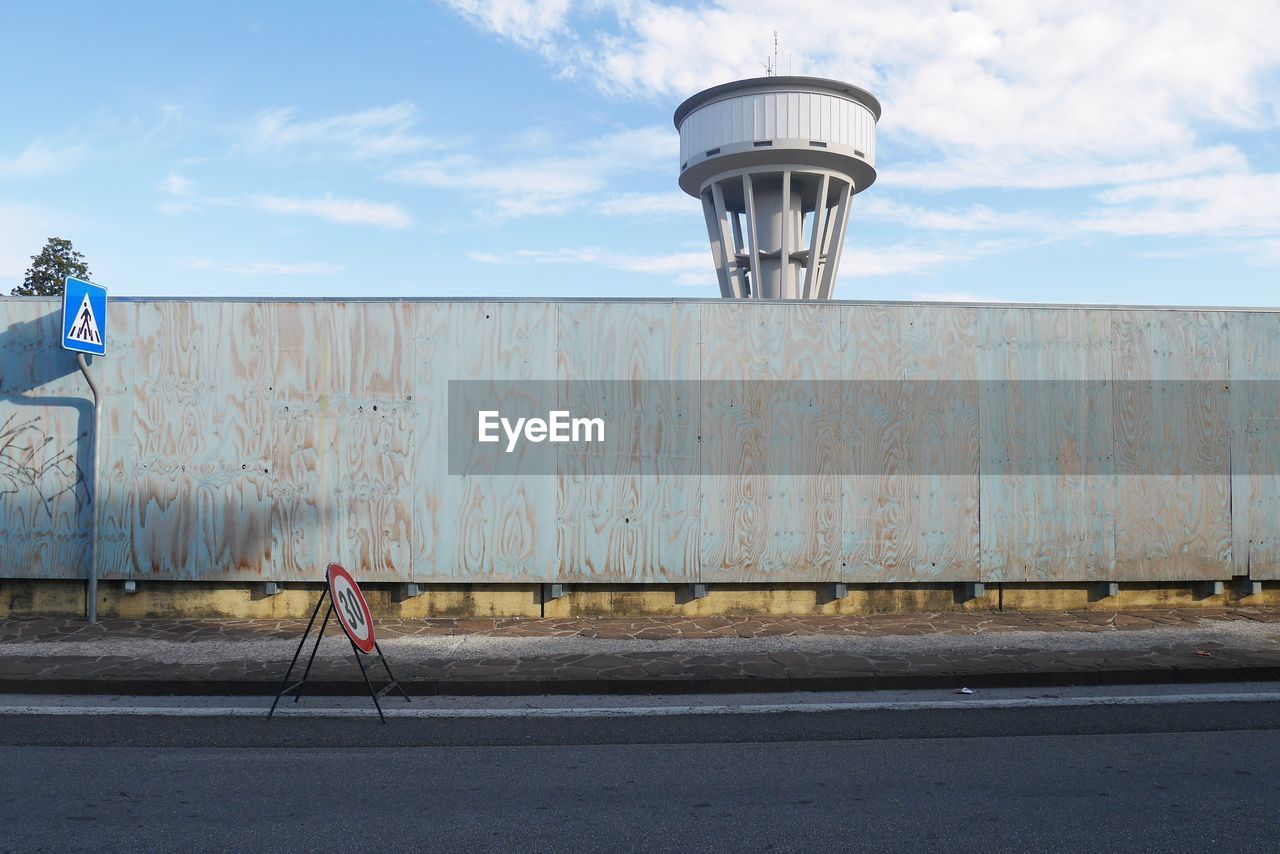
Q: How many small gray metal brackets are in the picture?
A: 10